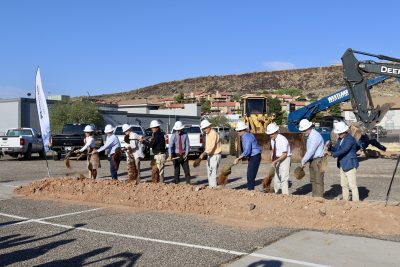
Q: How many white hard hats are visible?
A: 10